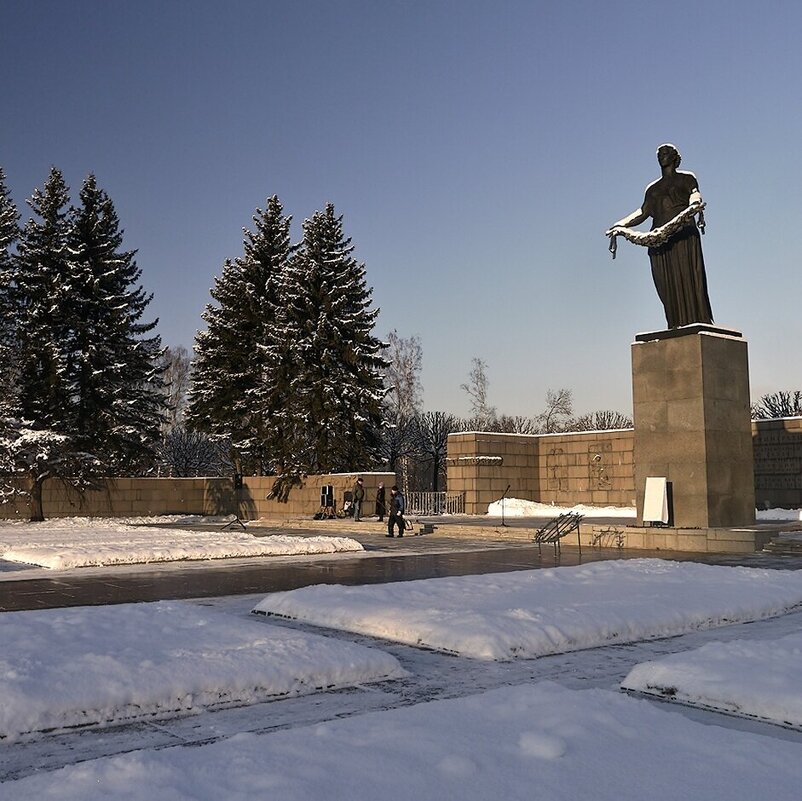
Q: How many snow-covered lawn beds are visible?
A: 5